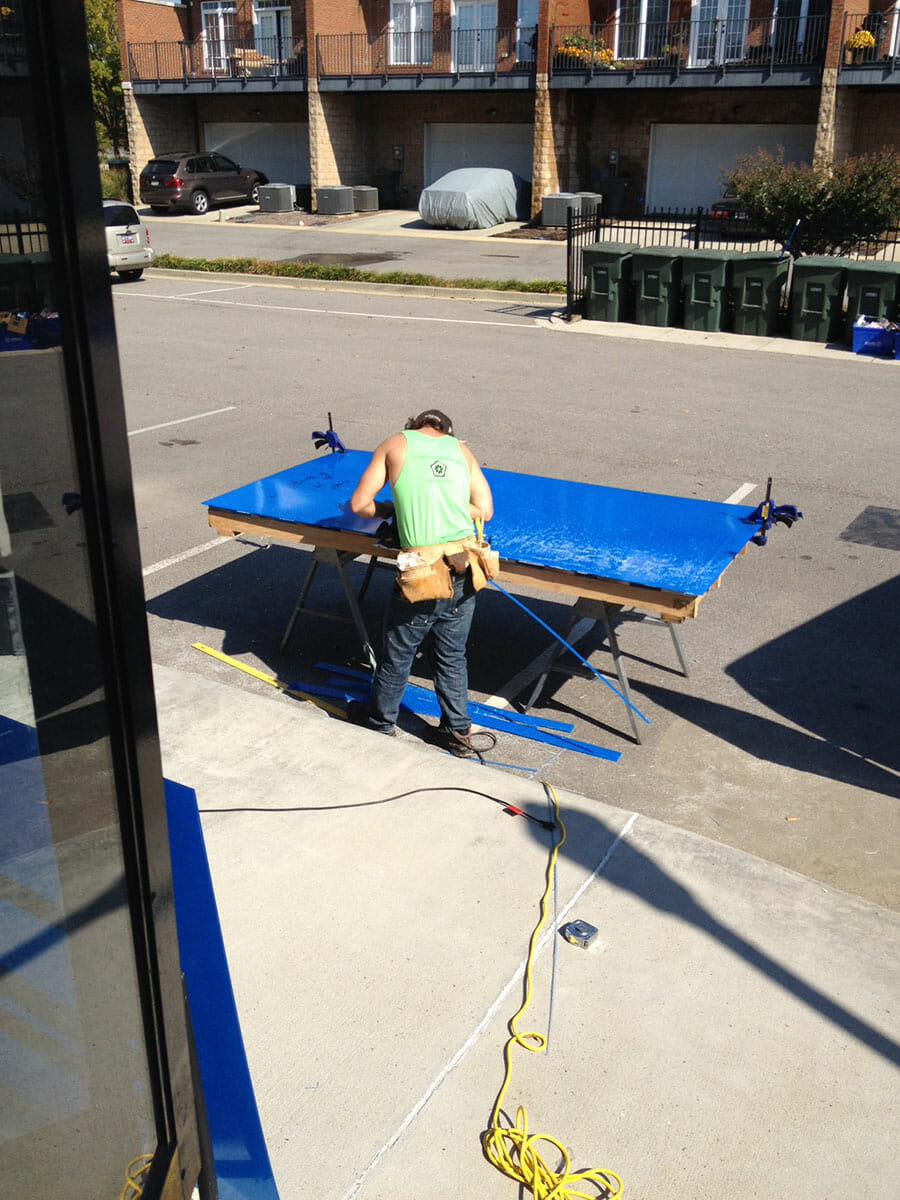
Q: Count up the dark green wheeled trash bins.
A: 6